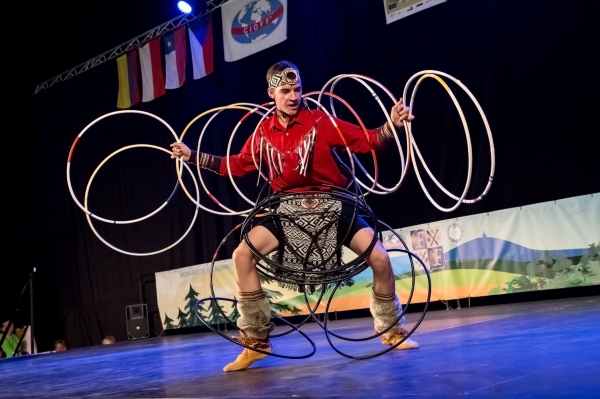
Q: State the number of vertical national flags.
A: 4